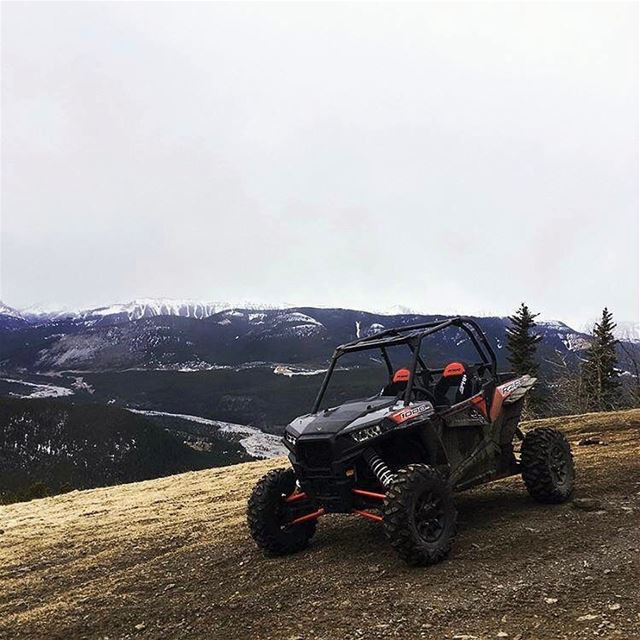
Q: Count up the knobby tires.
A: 3